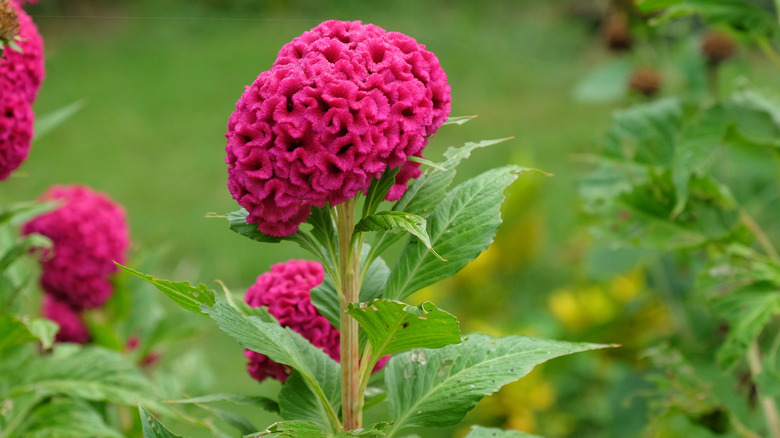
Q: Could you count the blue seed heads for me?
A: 0